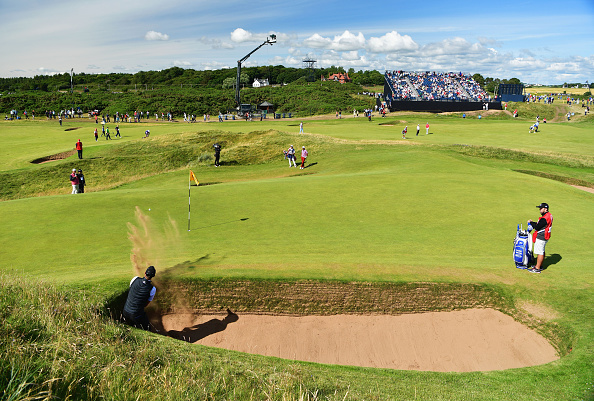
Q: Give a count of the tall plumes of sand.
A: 1